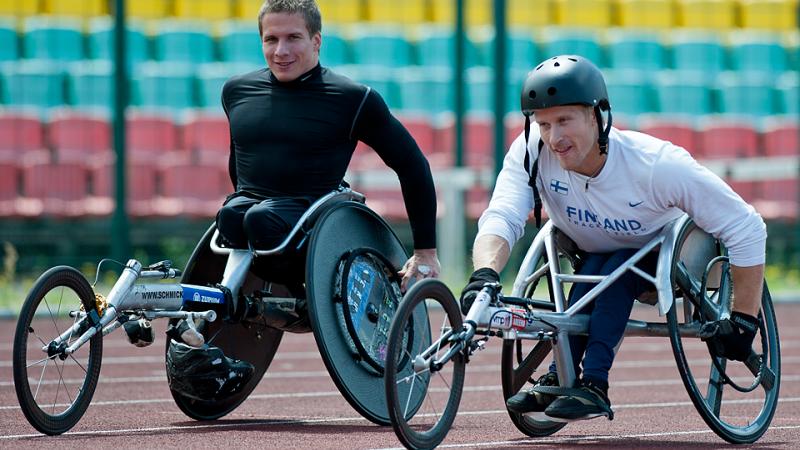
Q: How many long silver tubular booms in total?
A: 2